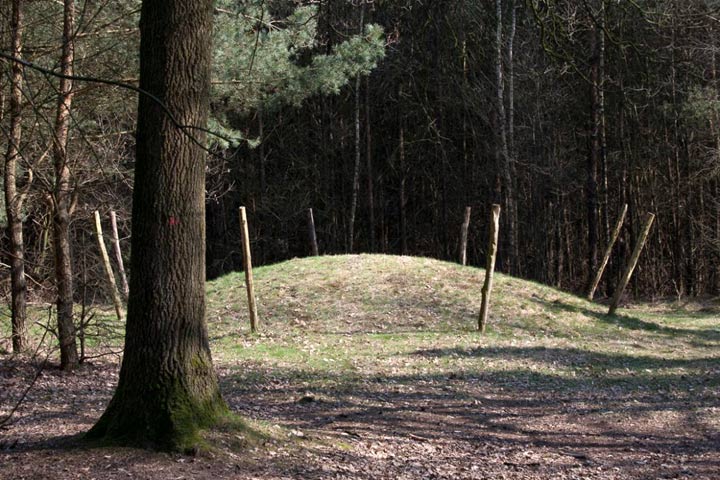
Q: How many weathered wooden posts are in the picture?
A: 8